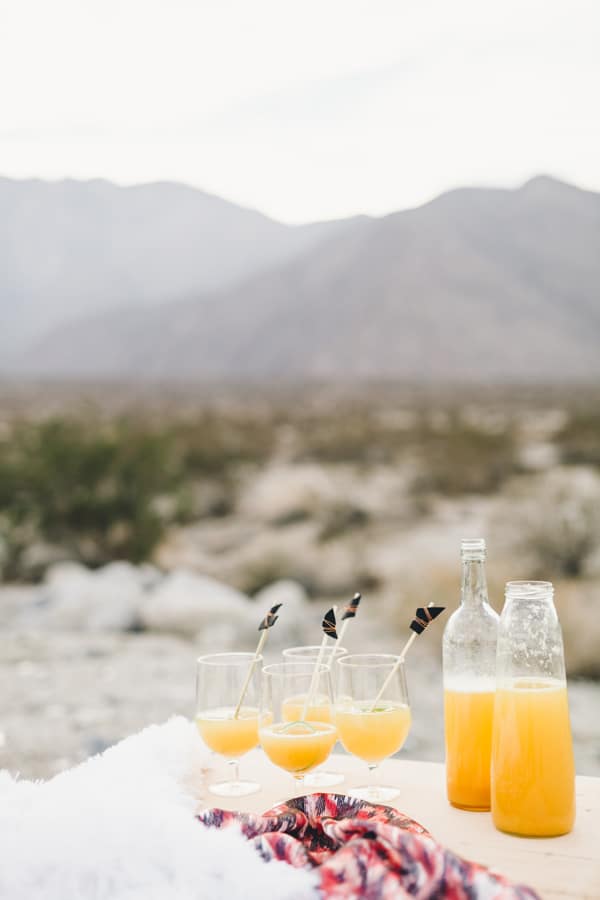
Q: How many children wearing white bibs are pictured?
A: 0